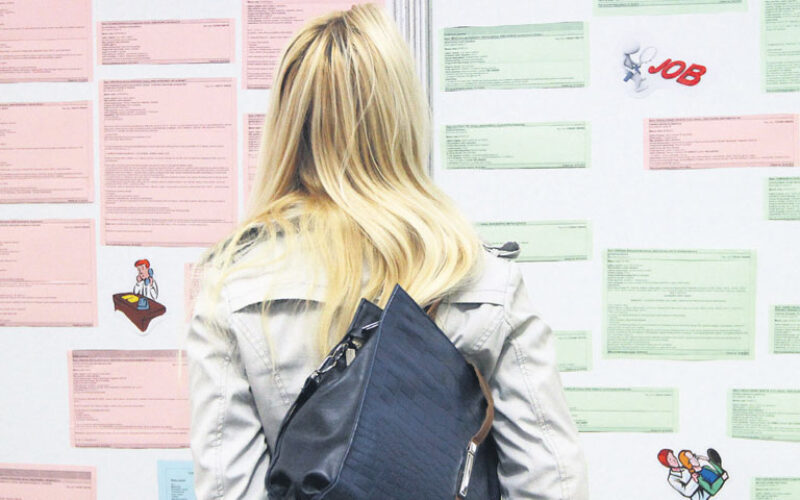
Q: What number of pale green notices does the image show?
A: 12